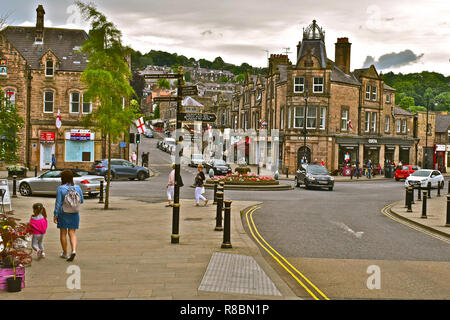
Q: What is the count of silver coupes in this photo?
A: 1